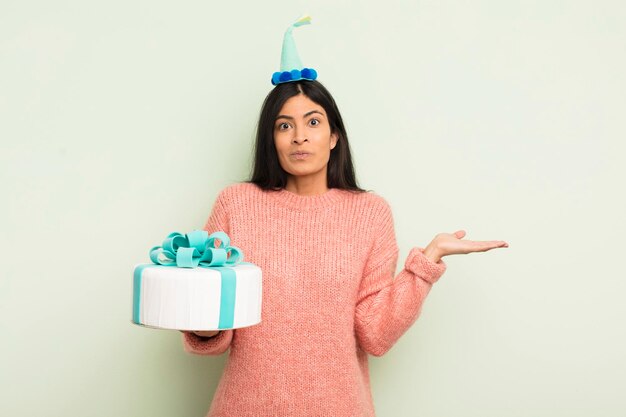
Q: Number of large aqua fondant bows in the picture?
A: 1